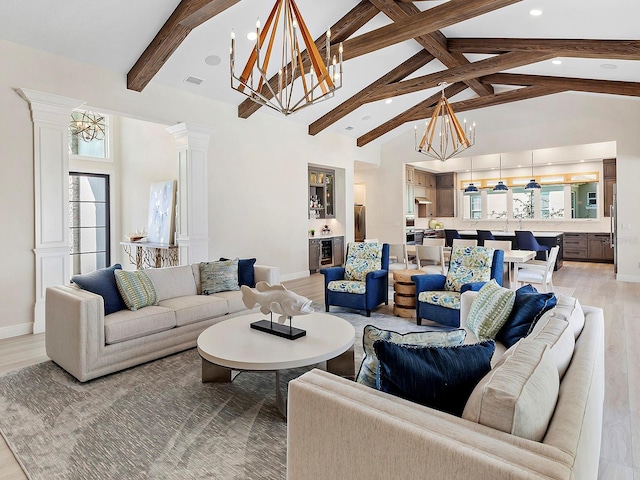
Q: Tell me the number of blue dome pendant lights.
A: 3